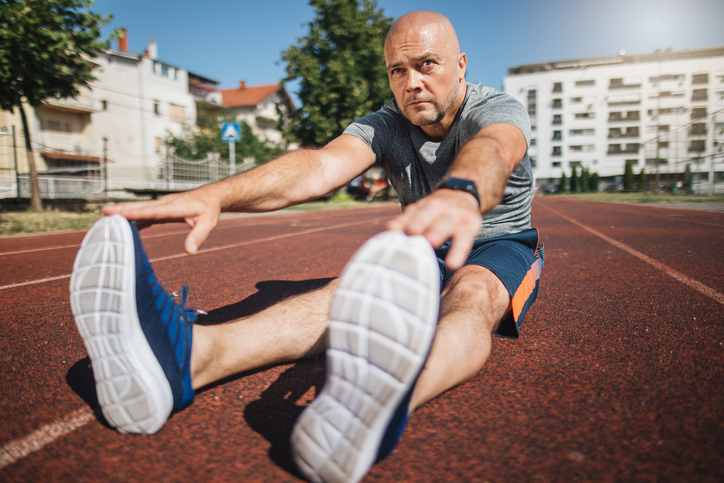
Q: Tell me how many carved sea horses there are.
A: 0